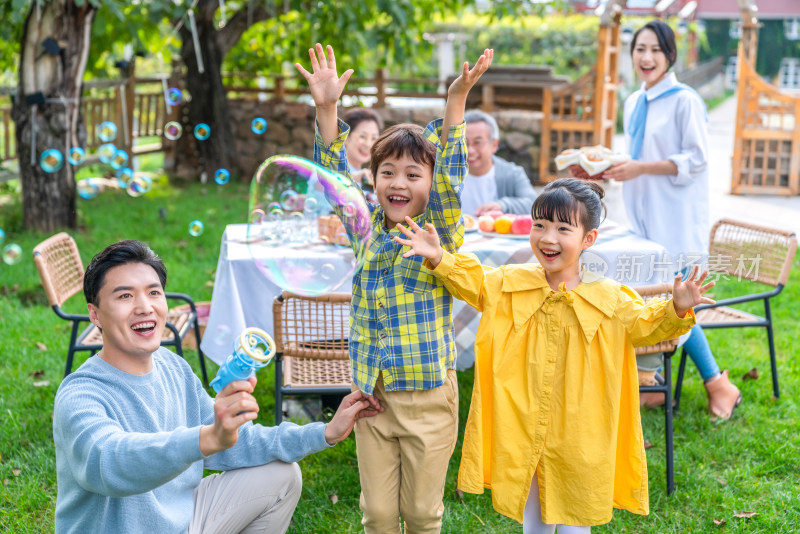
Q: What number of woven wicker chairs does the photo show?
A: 4